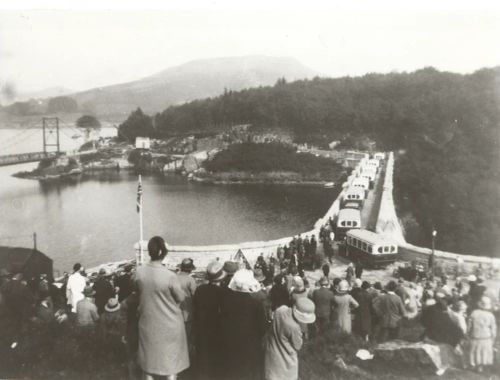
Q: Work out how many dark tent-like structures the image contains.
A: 1